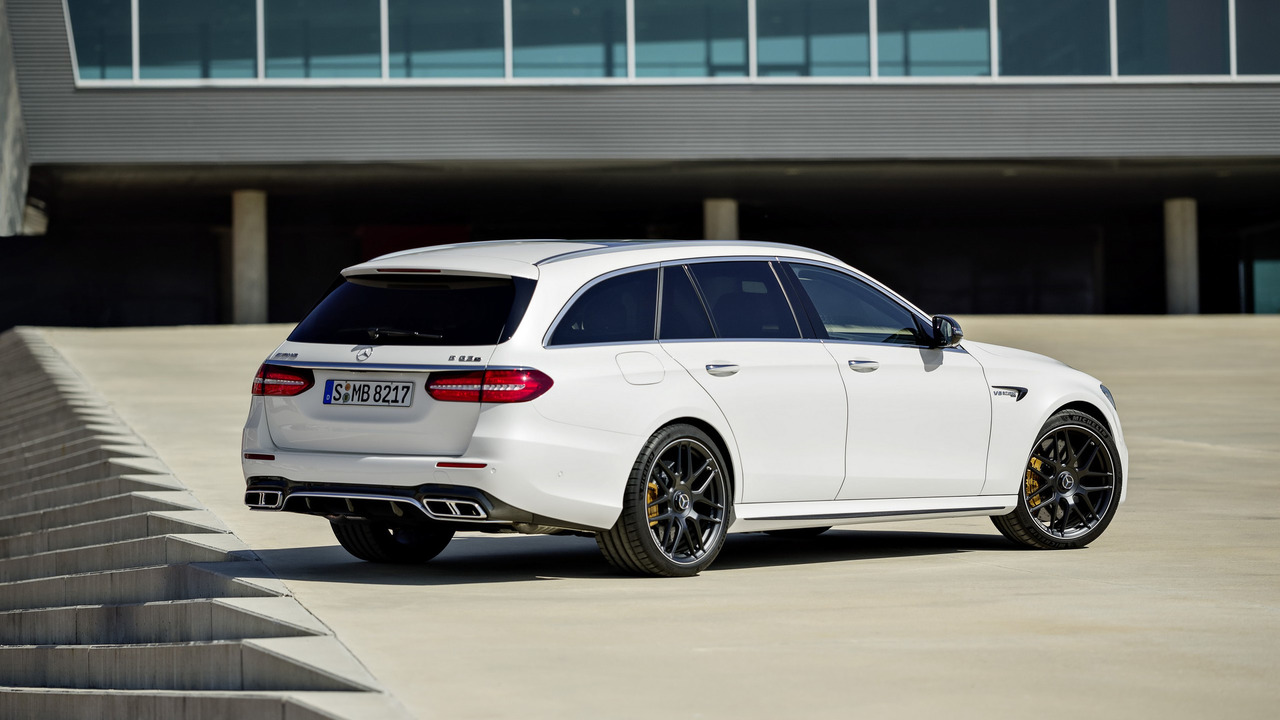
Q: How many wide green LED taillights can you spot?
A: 0